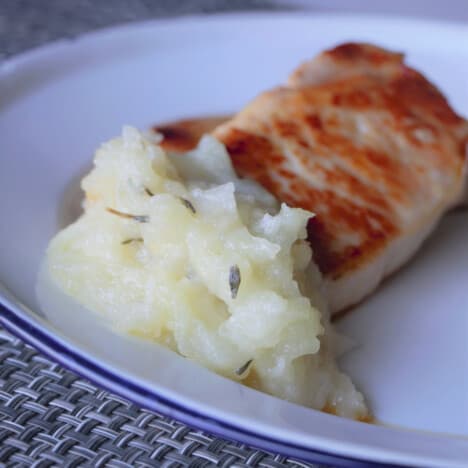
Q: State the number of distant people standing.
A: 0